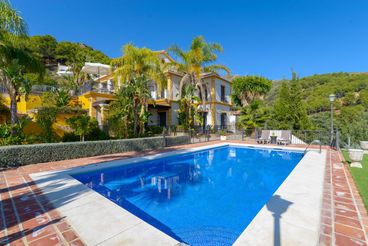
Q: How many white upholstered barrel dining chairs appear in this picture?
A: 0